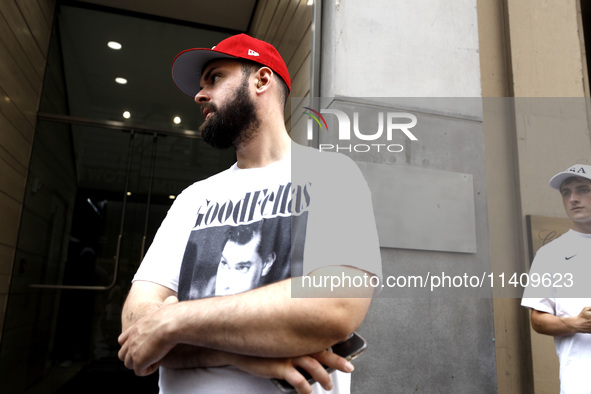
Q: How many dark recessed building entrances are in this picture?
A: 1